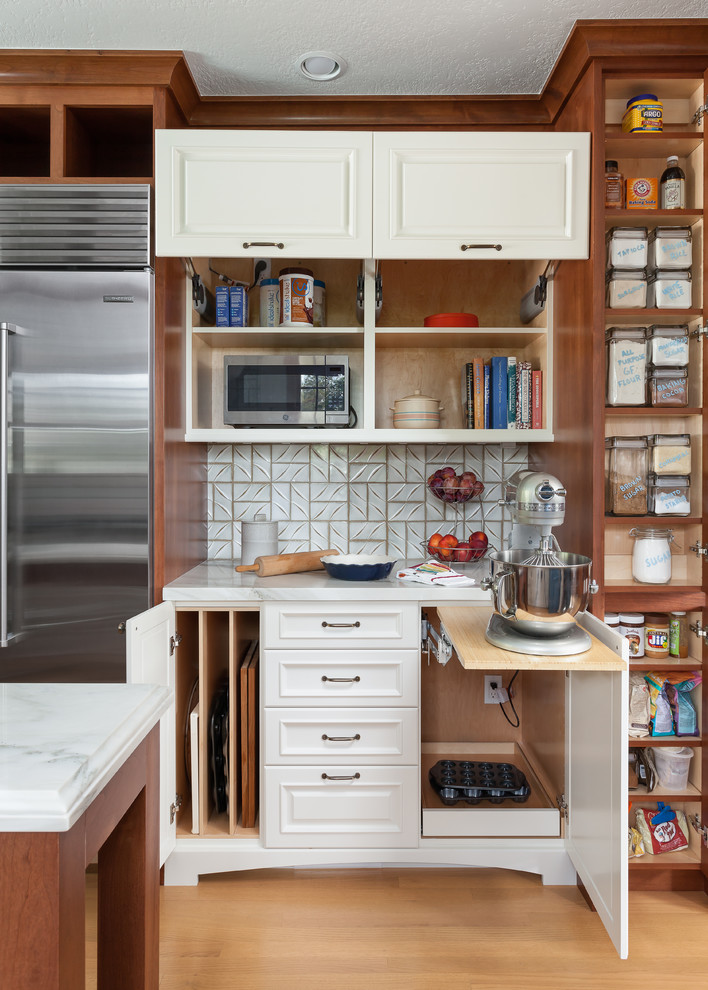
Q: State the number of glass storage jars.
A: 11